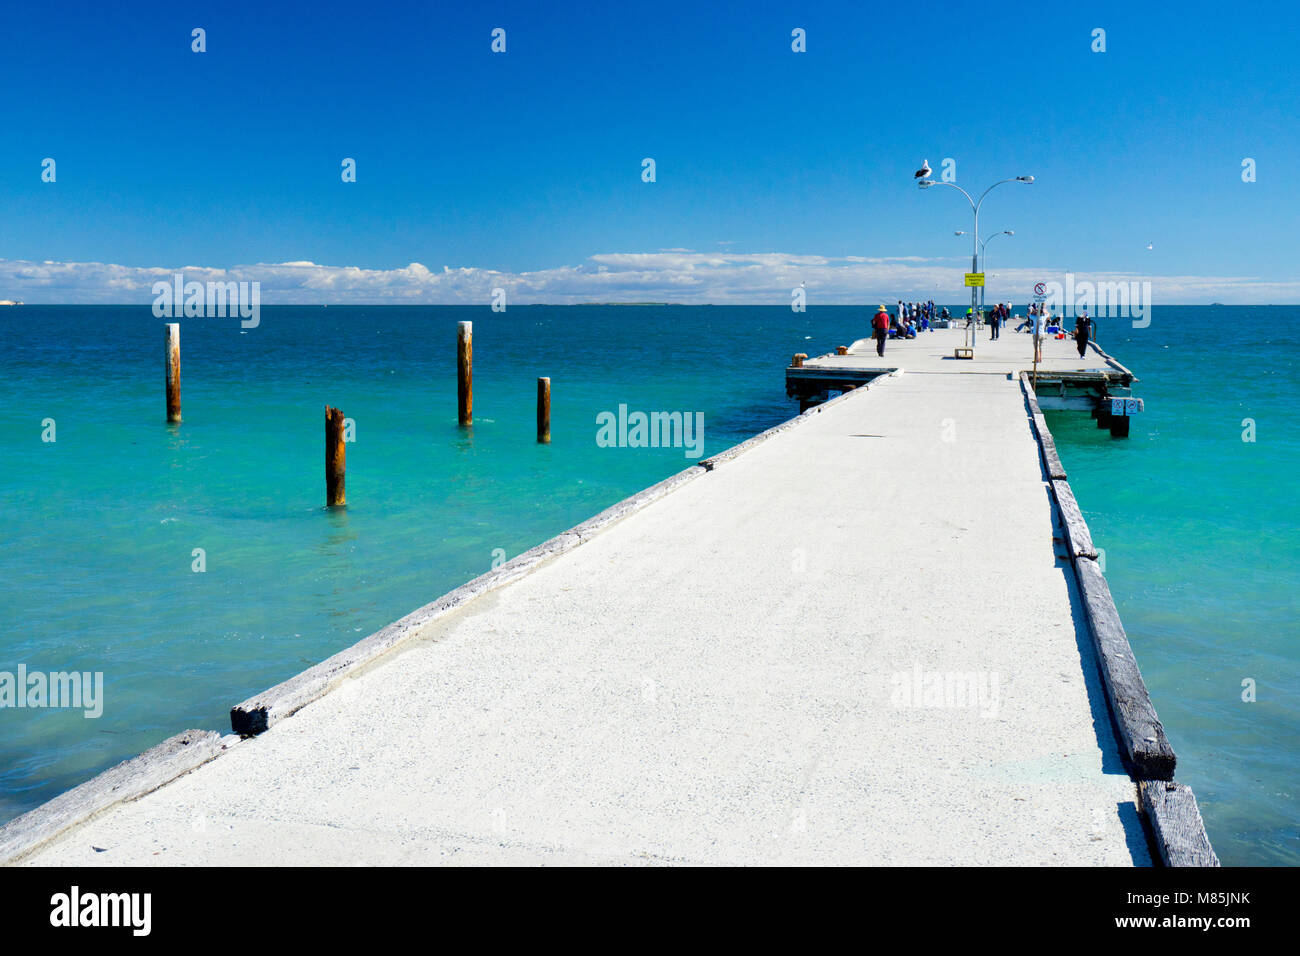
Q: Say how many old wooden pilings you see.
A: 4